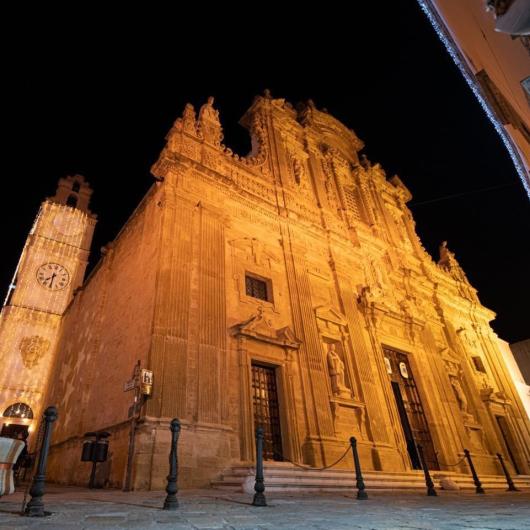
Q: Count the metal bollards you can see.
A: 7